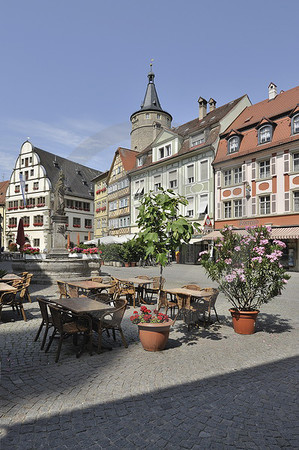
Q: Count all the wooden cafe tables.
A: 6